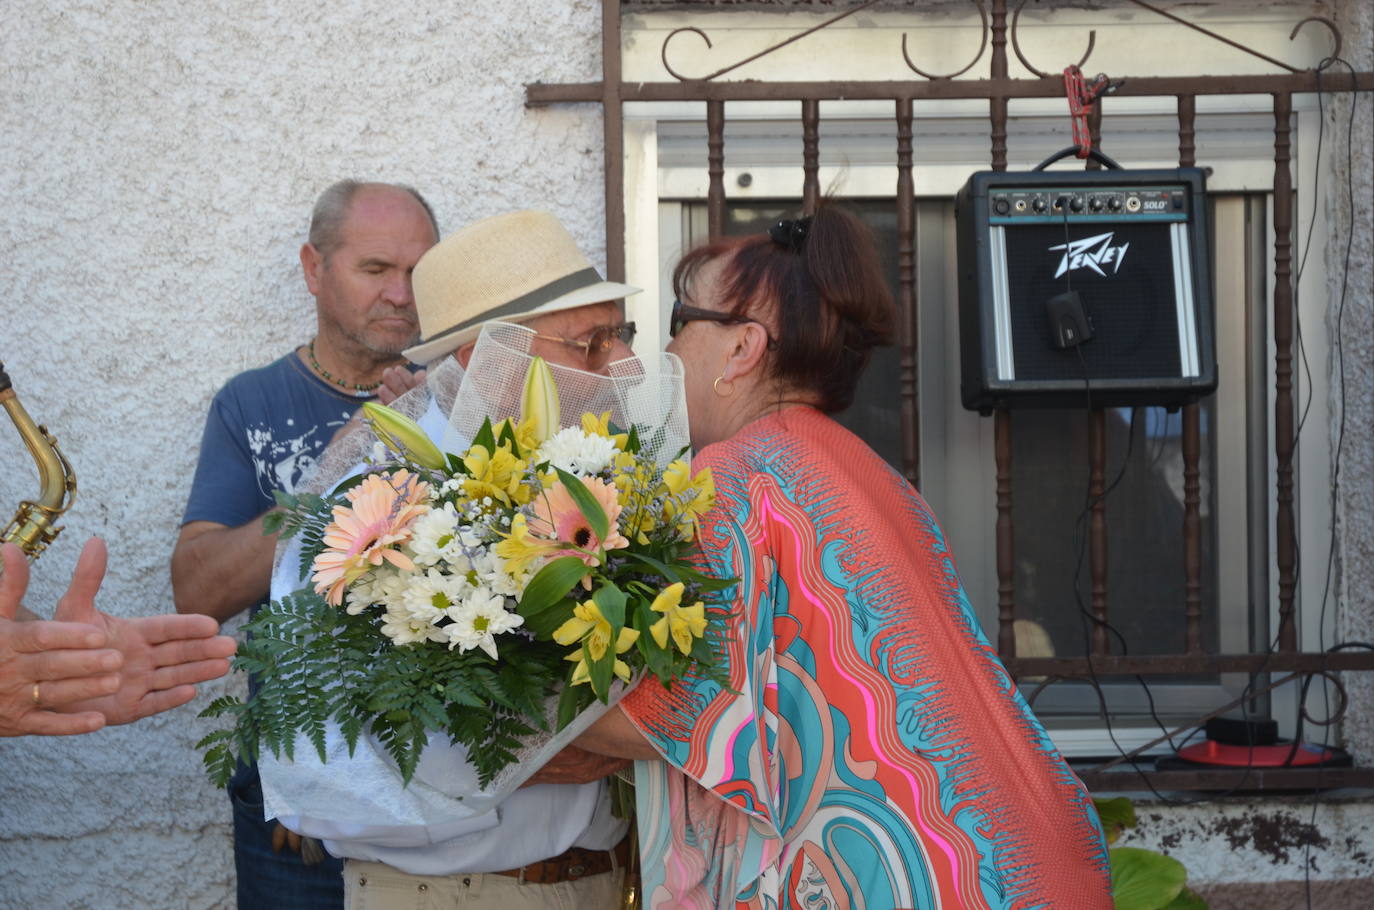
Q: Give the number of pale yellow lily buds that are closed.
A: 2